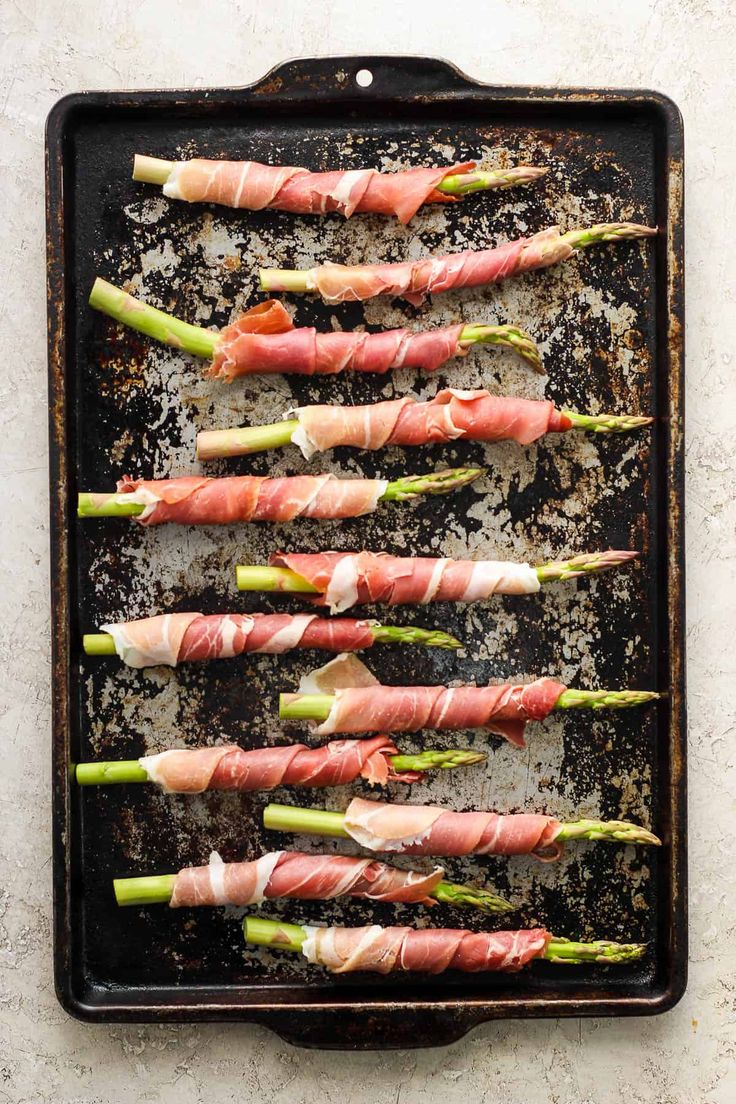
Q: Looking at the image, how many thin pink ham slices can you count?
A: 12